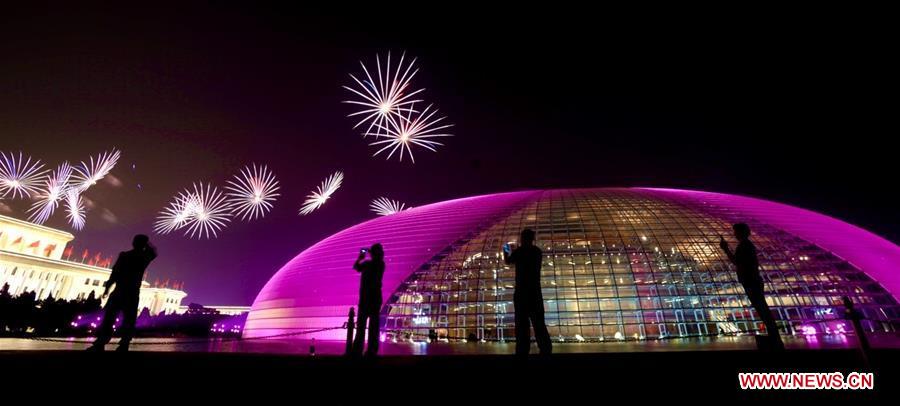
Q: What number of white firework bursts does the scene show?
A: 11